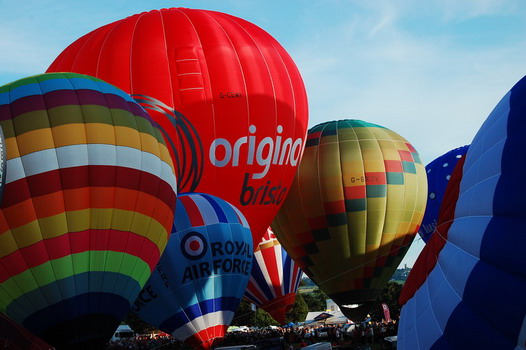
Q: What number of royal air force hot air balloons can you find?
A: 1